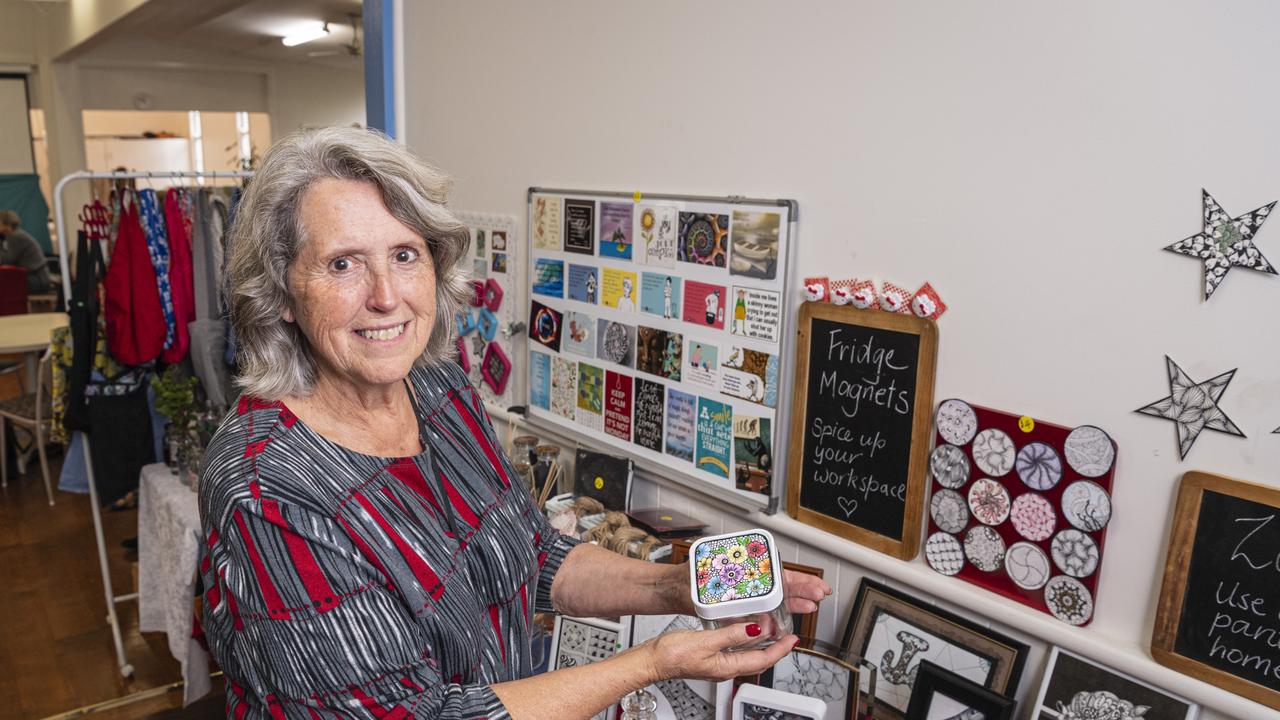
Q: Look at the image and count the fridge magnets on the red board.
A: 14